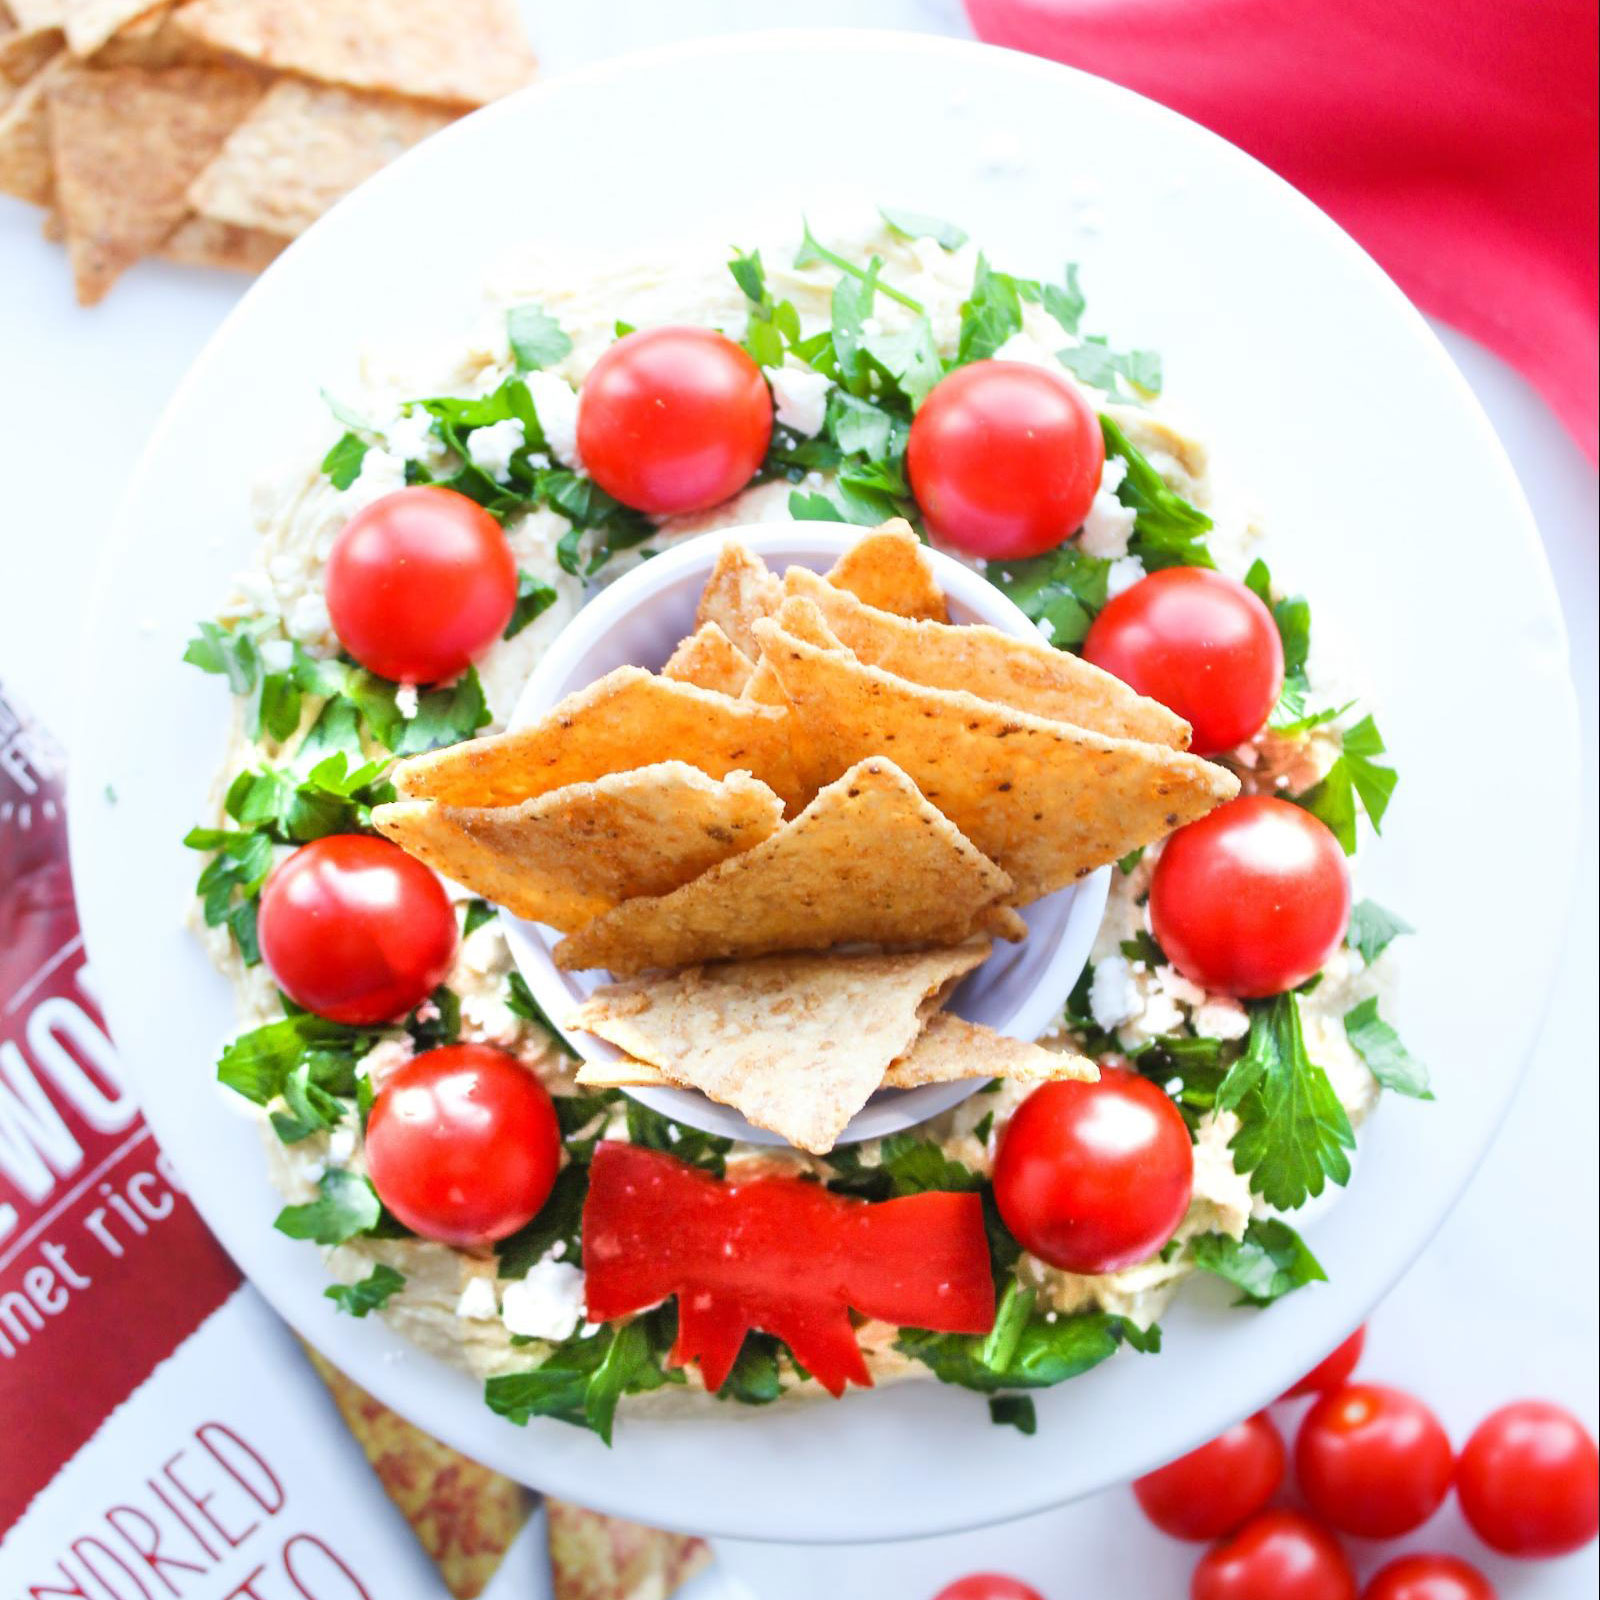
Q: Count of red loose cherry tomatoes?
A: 7